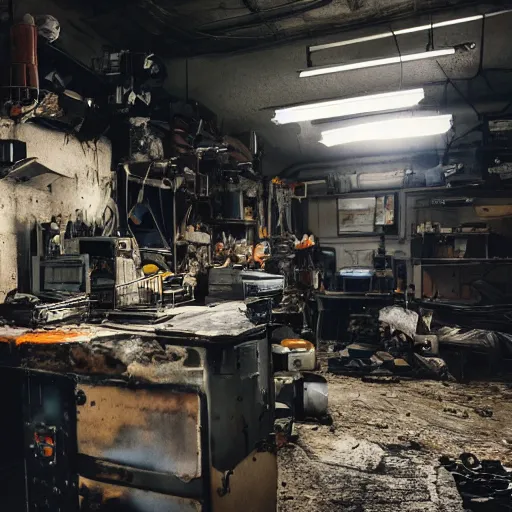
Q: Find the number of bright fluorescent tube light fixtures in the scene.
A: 4